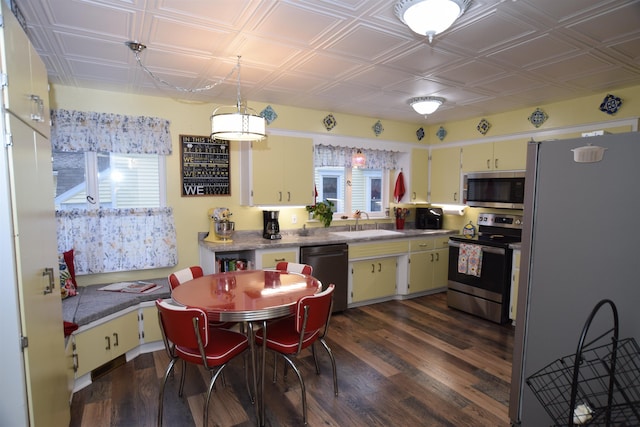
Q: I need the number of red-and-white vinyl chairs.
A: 4